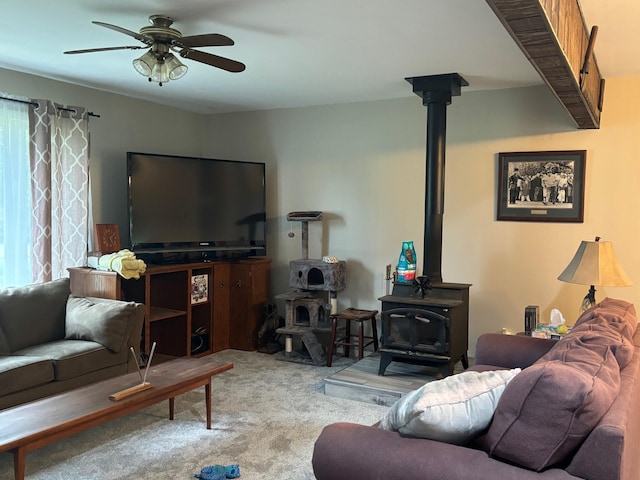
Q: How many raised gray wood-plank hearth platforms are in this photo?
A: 1